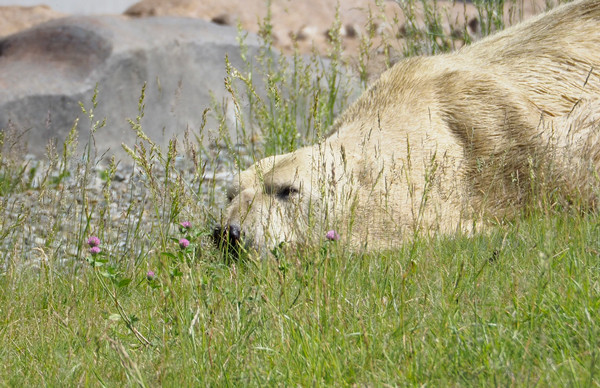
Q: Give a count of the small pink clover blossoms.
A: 6